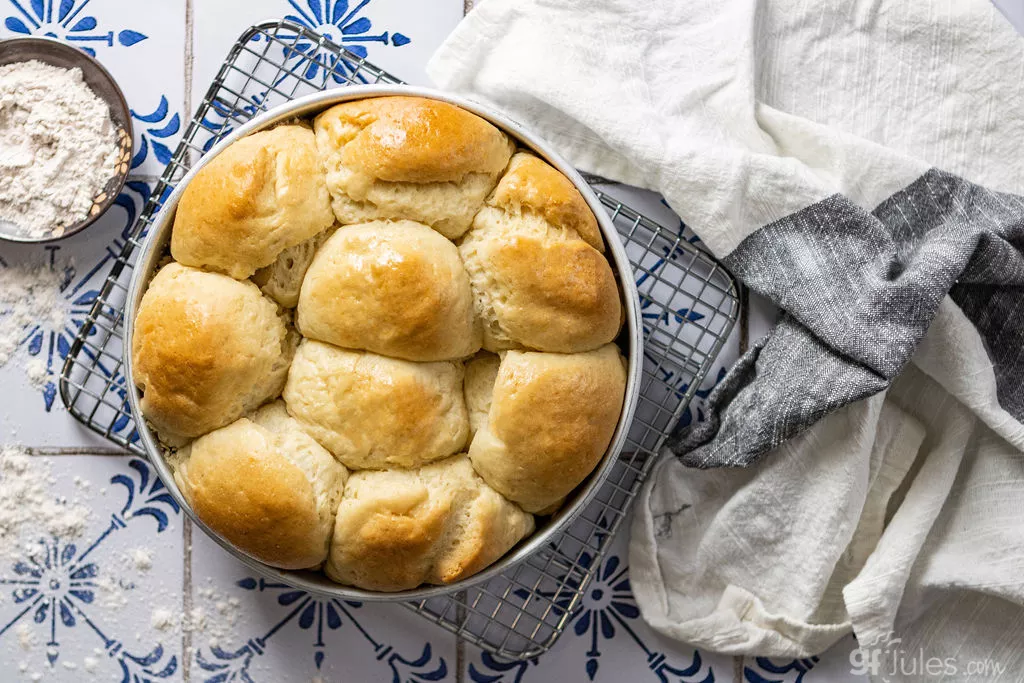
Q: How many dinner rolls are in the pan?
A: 9